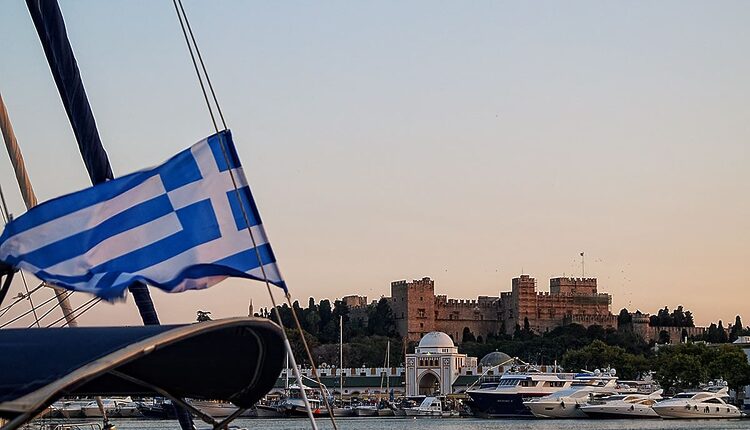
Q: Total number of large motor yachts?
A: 4